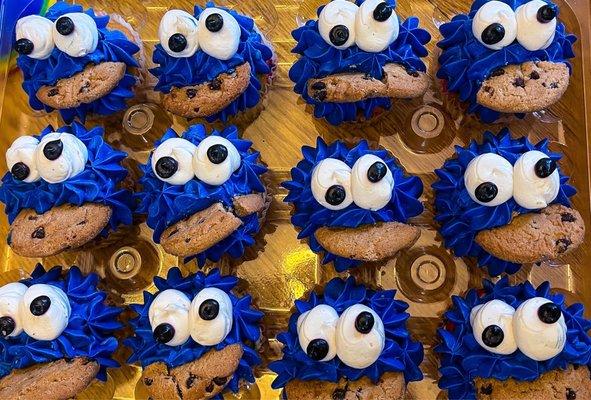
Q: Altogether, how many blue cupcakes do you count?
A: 12